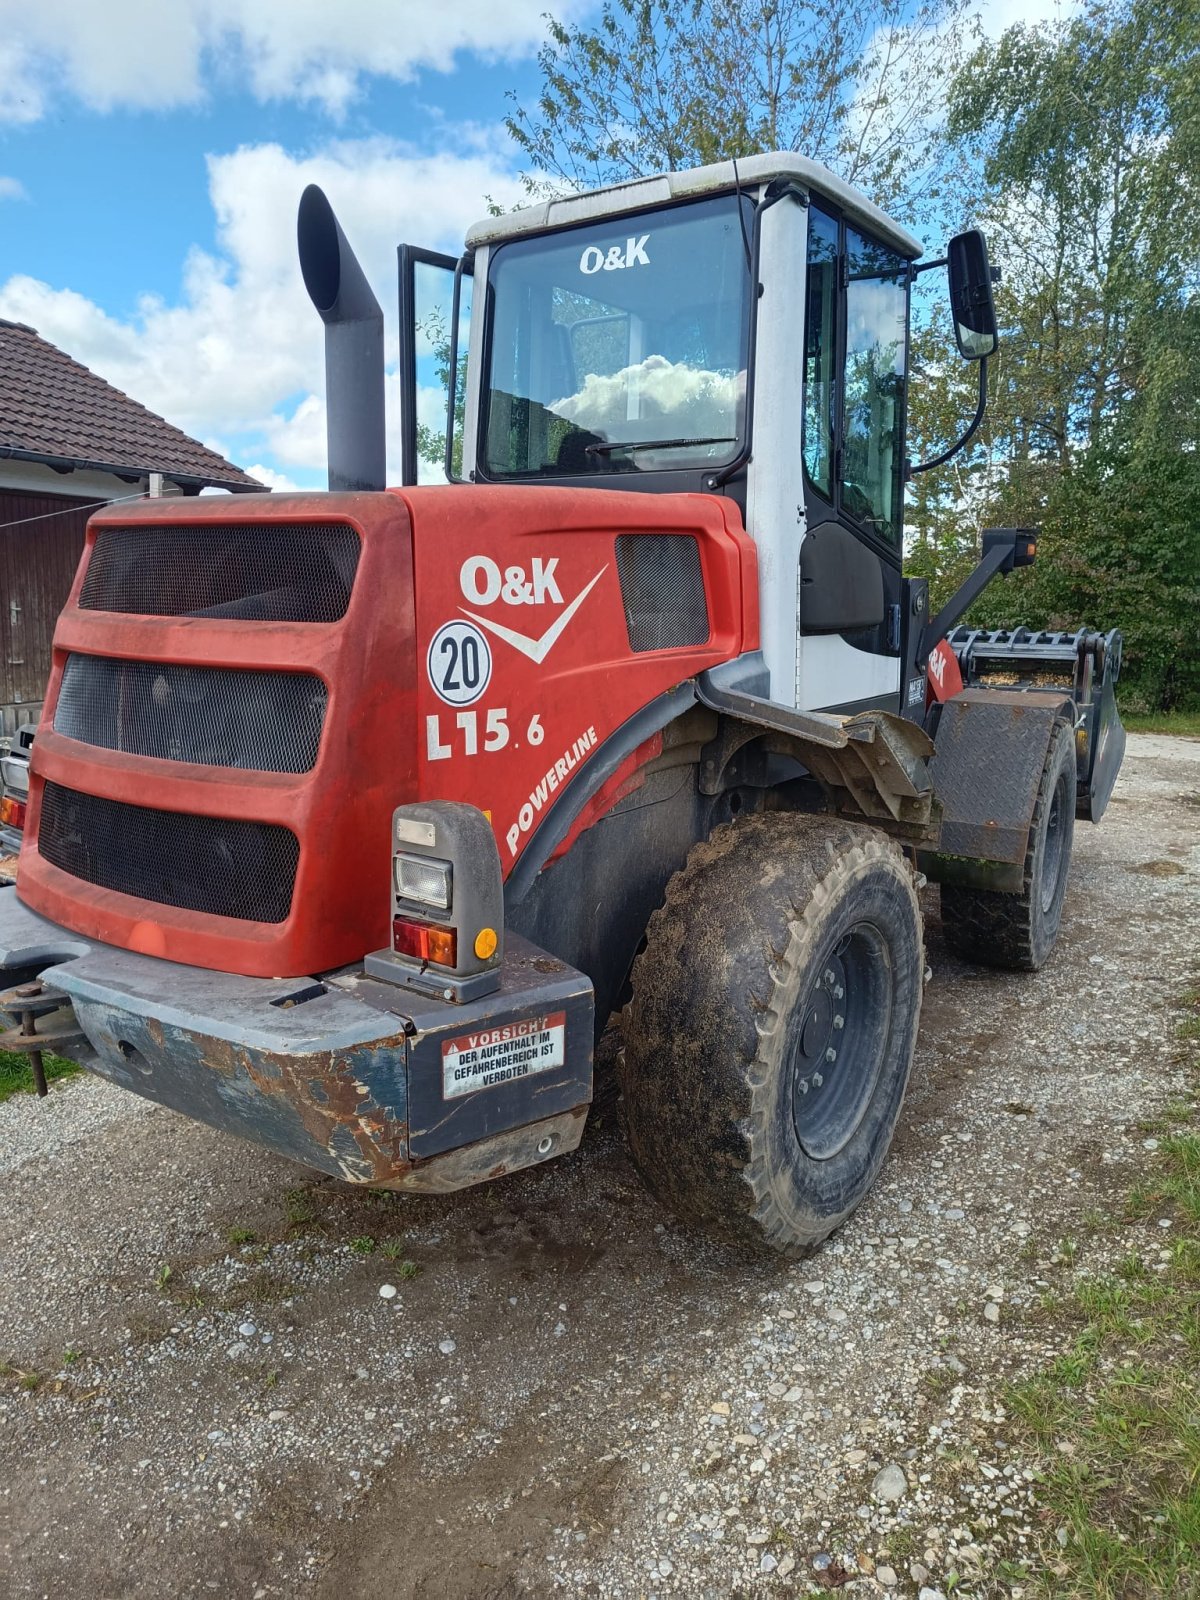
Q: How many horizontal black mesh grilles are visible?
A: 3